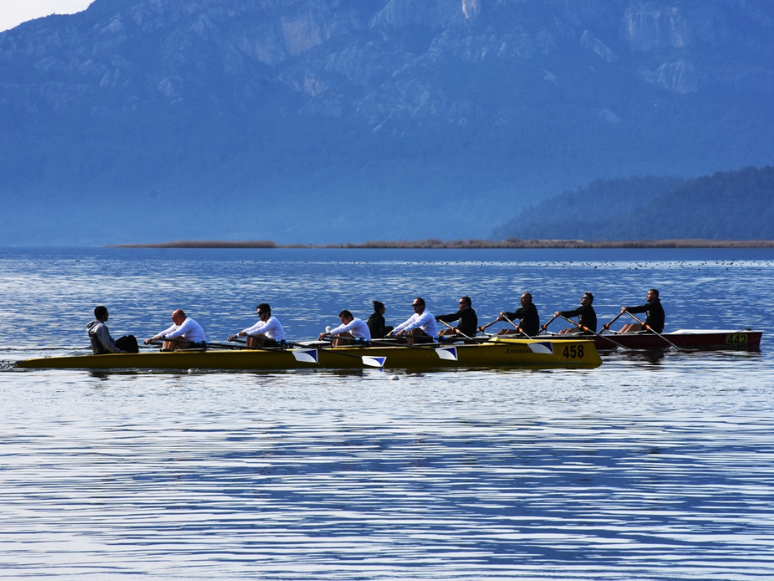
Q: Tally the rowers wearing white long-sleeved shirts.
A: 4